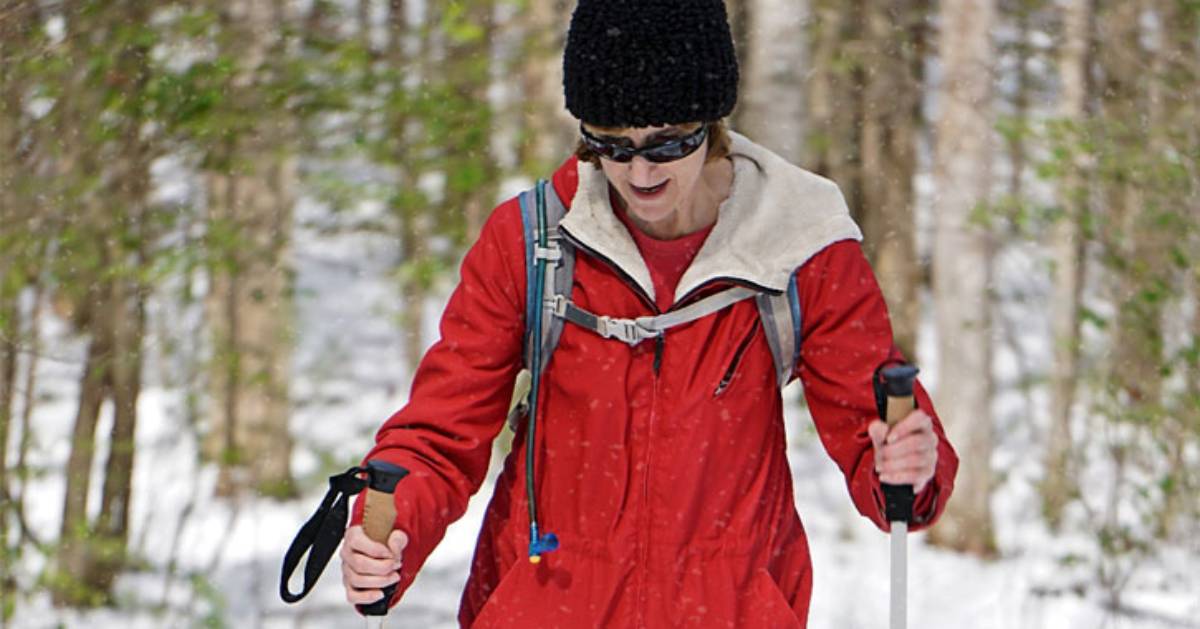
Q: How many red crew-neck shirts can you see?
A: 1